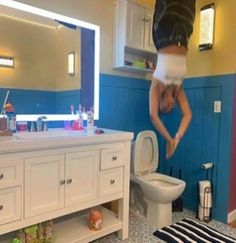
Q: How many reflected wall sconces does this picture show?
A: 2